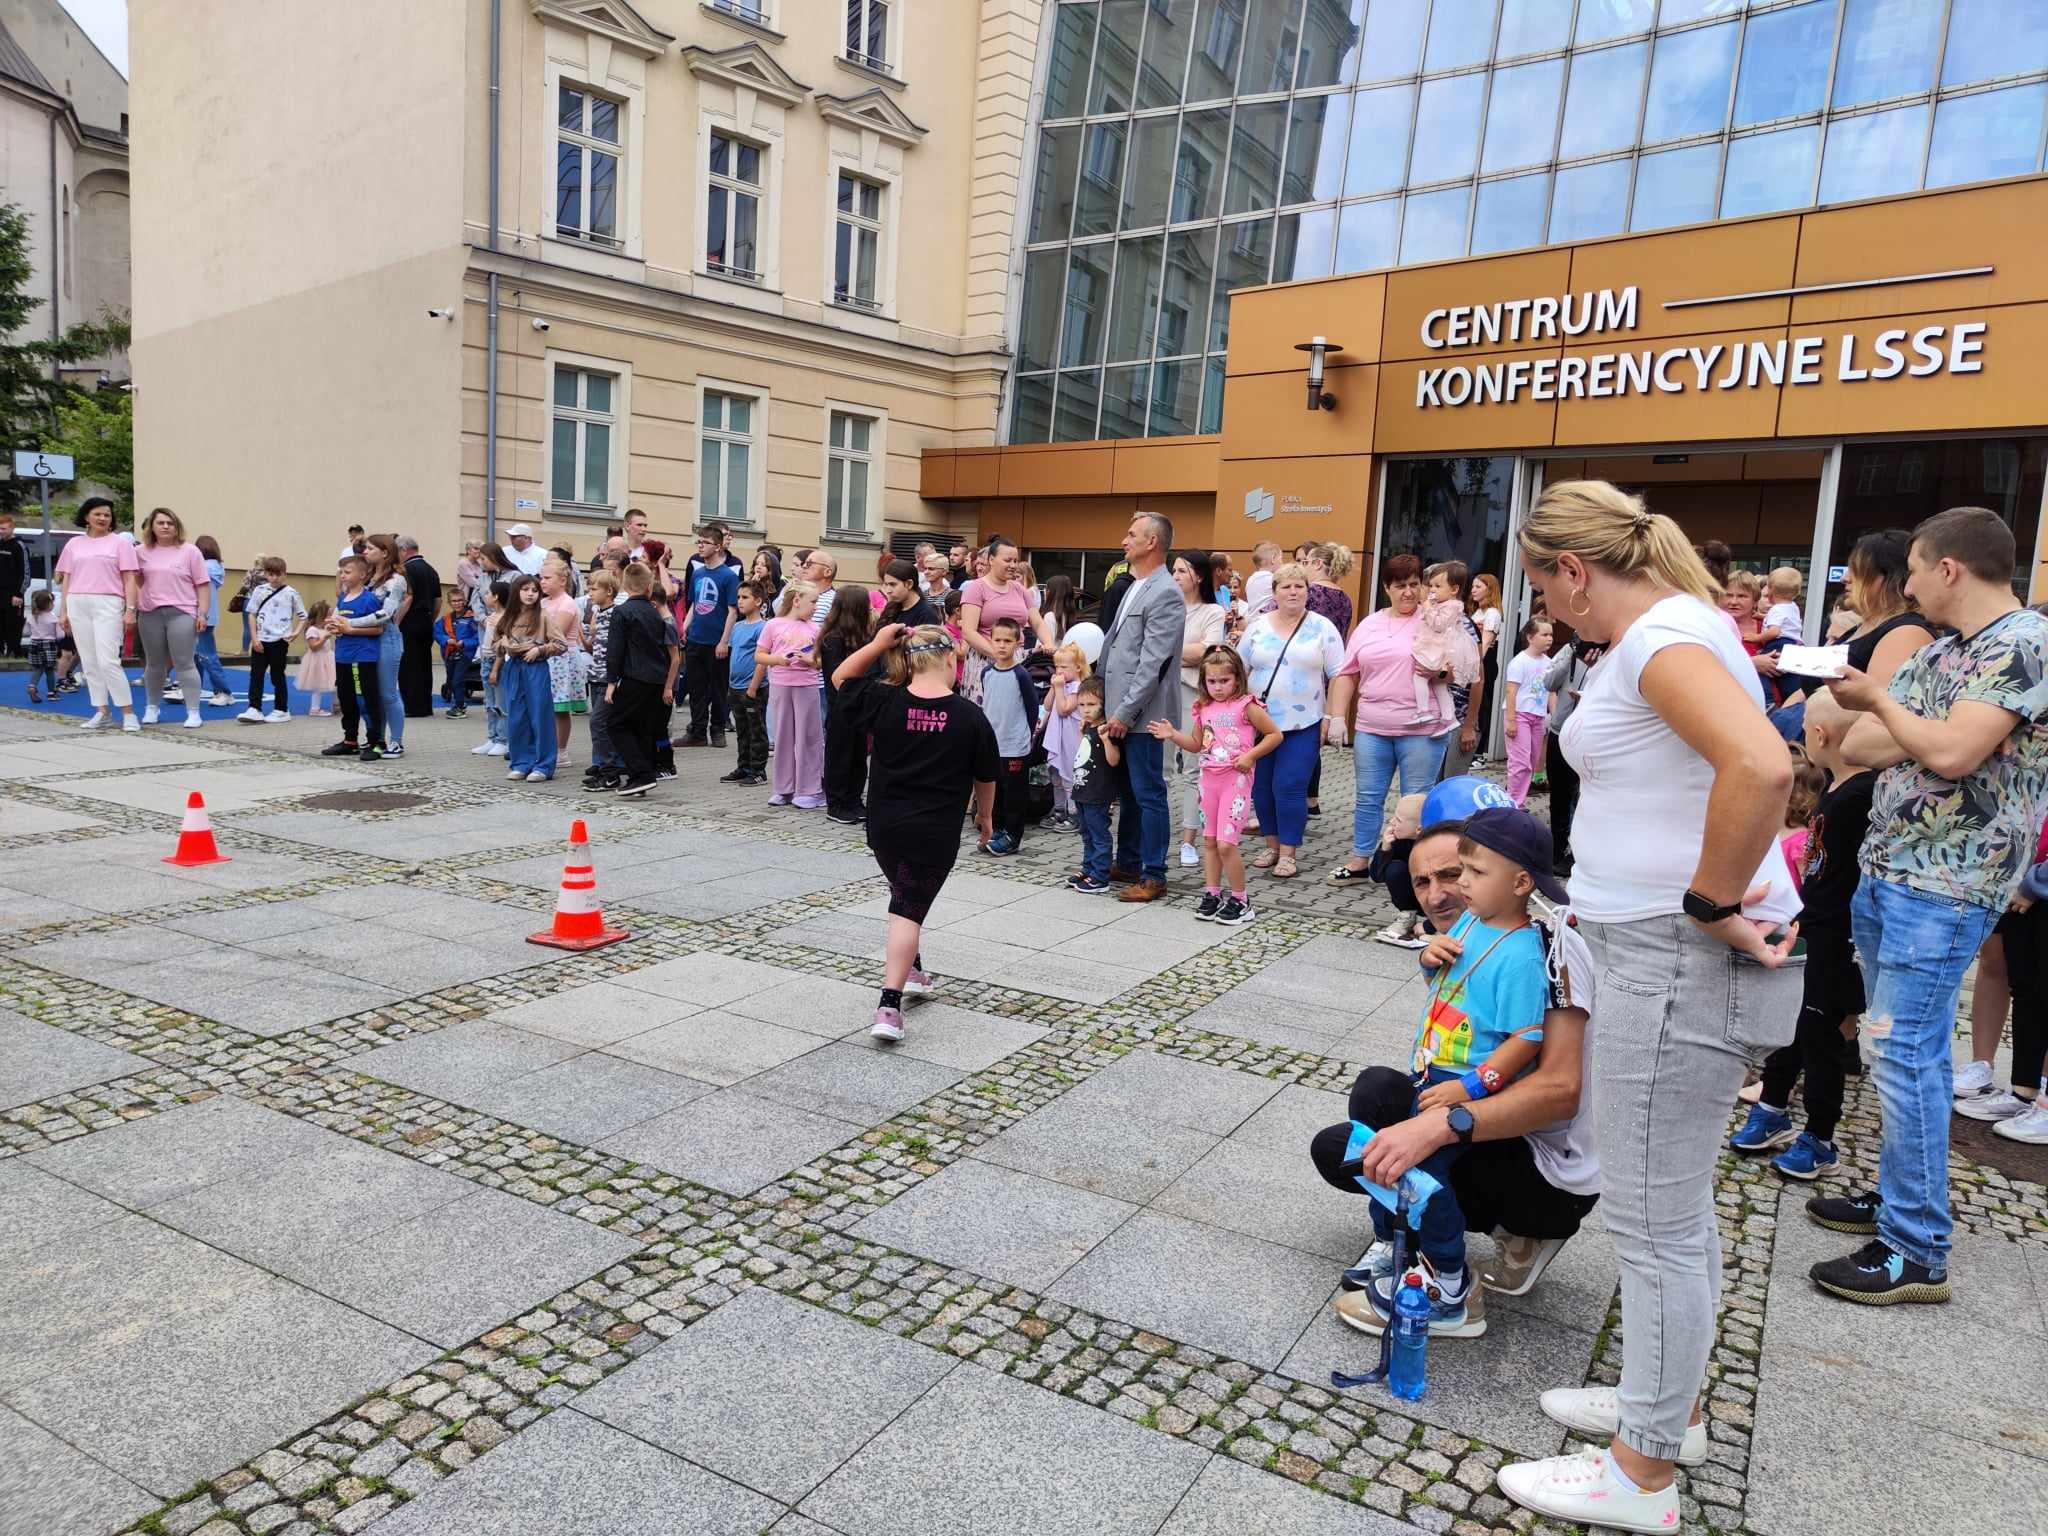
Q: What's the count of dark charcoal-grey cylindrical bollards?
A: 0